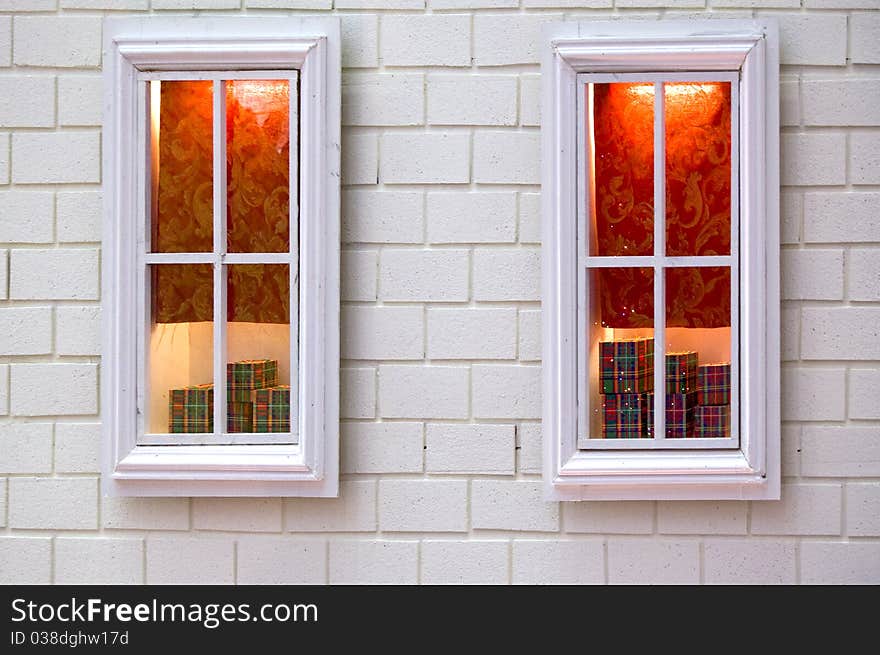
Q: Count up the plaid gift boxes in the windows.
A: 10